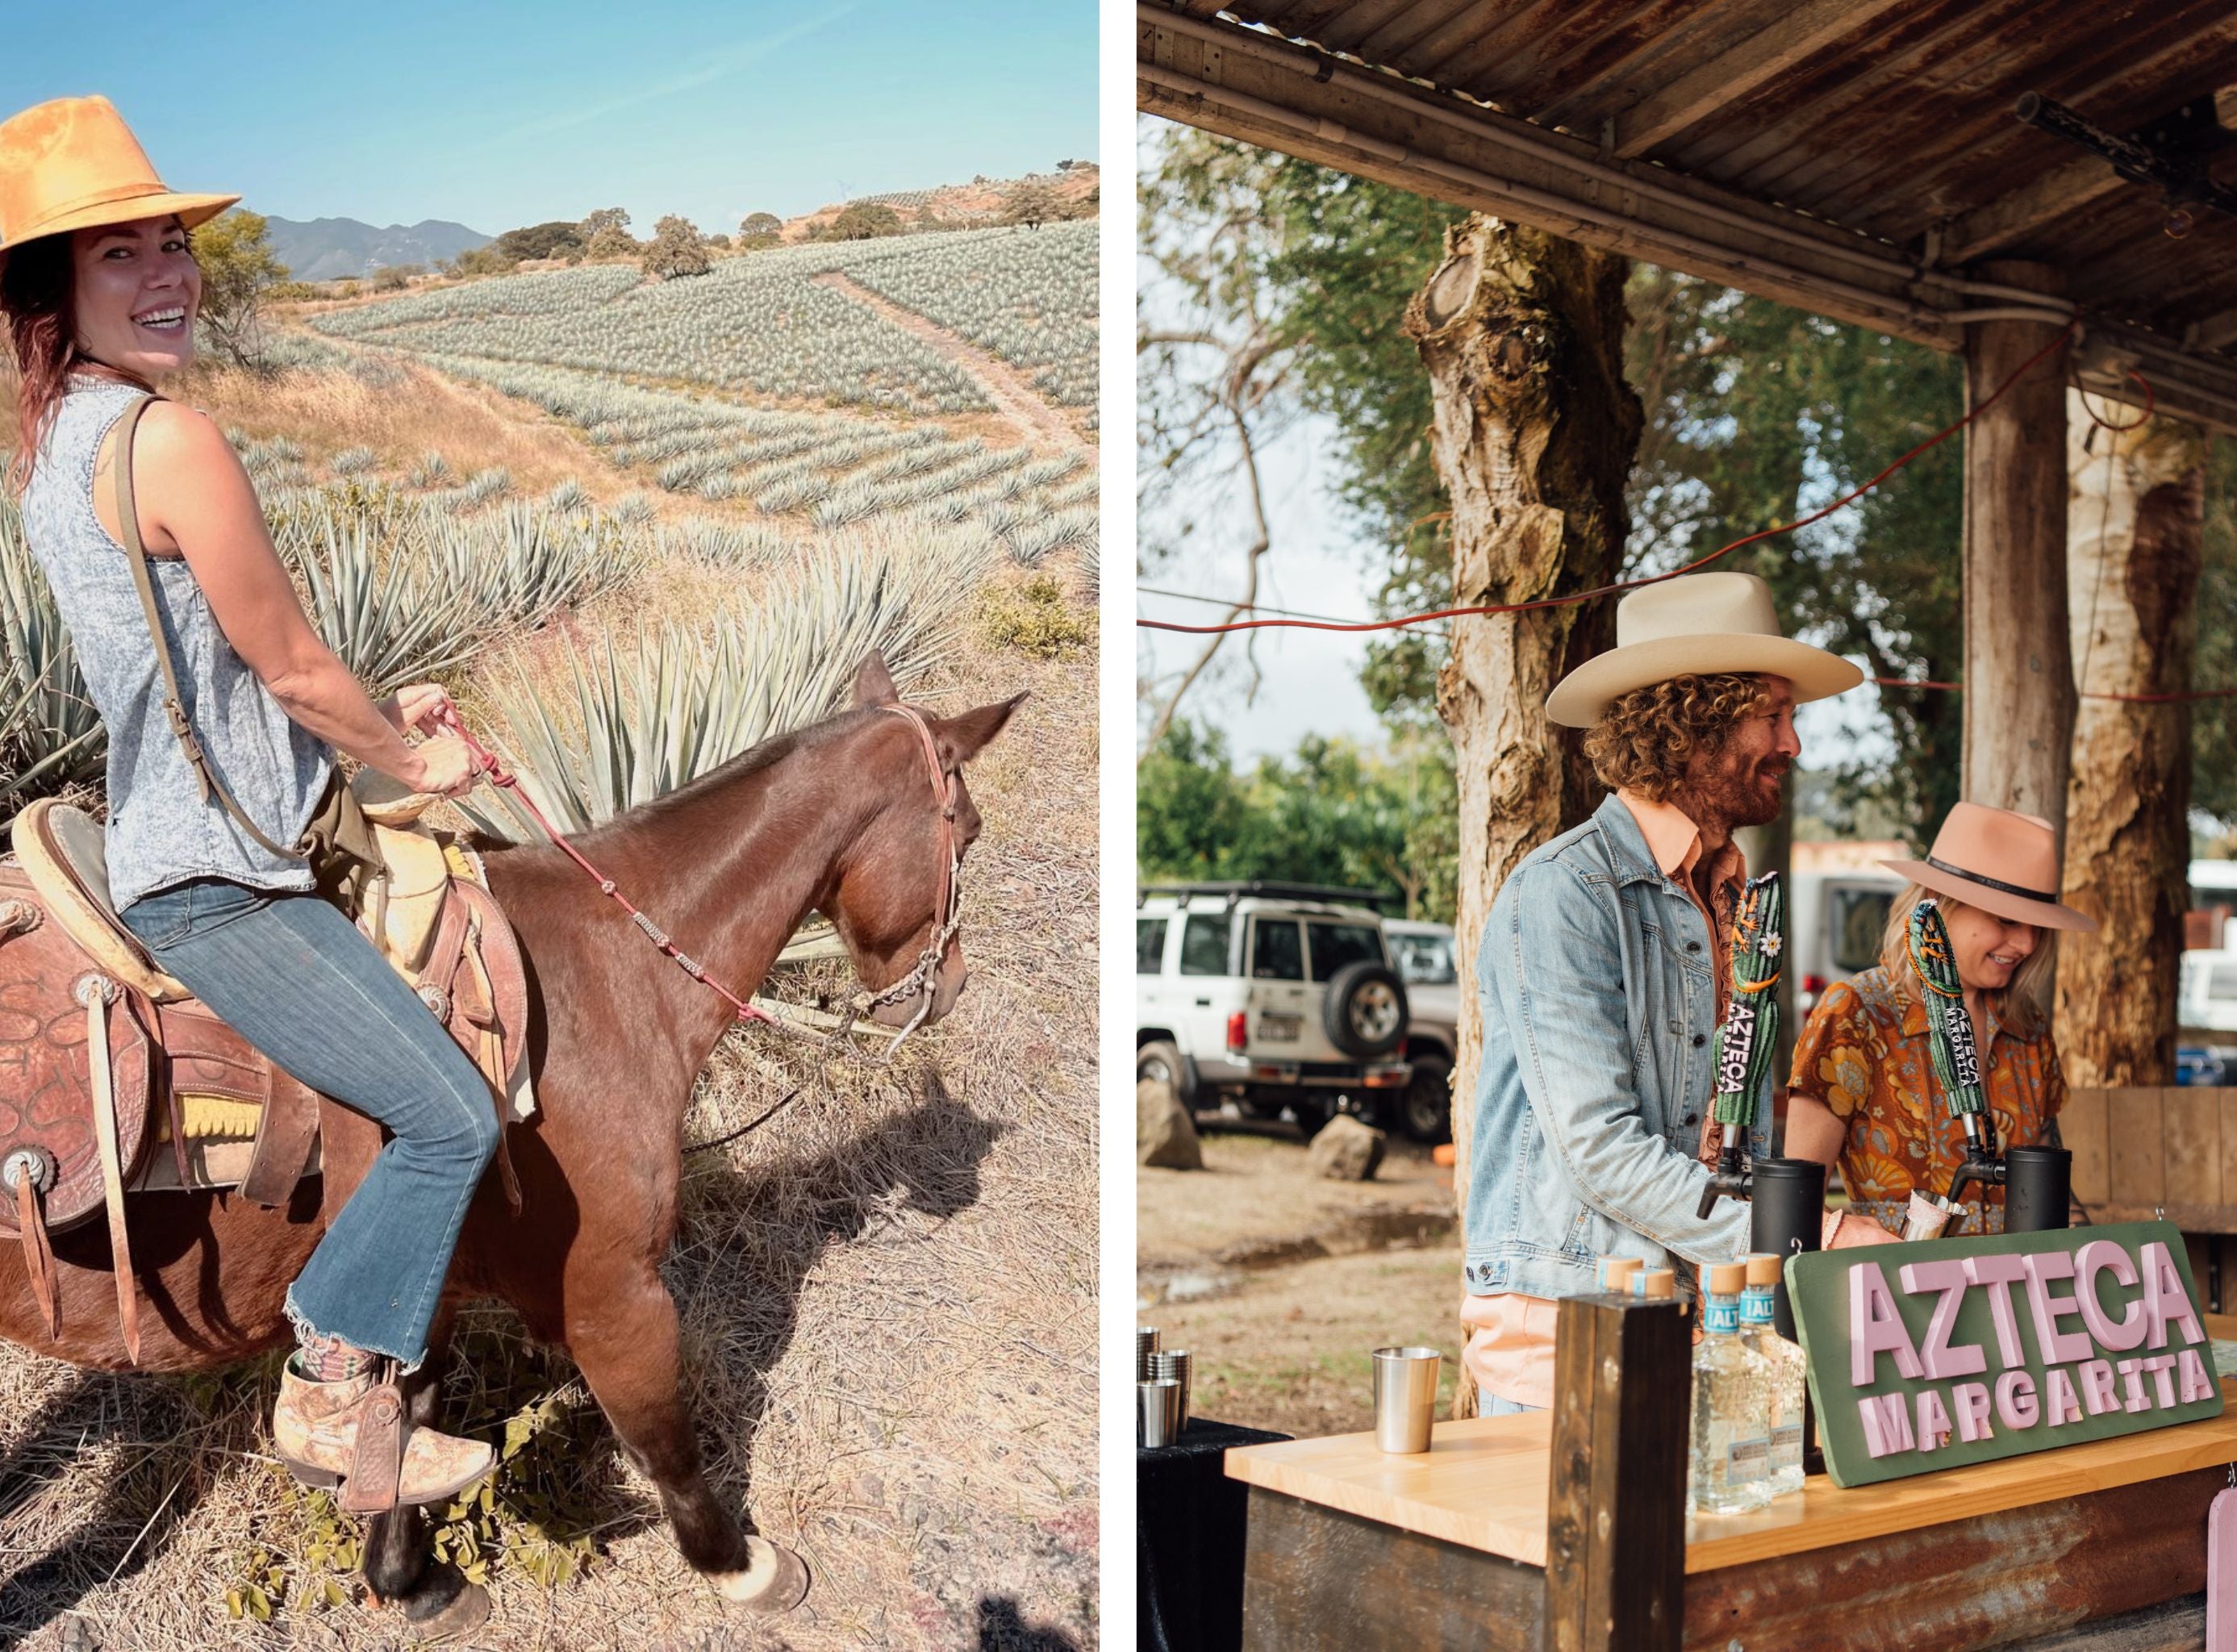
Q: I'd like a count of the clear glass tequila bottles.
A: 4